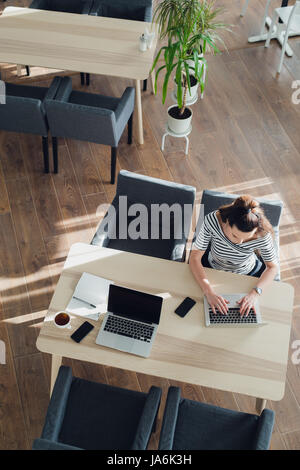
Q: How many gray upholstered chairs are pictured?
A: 8